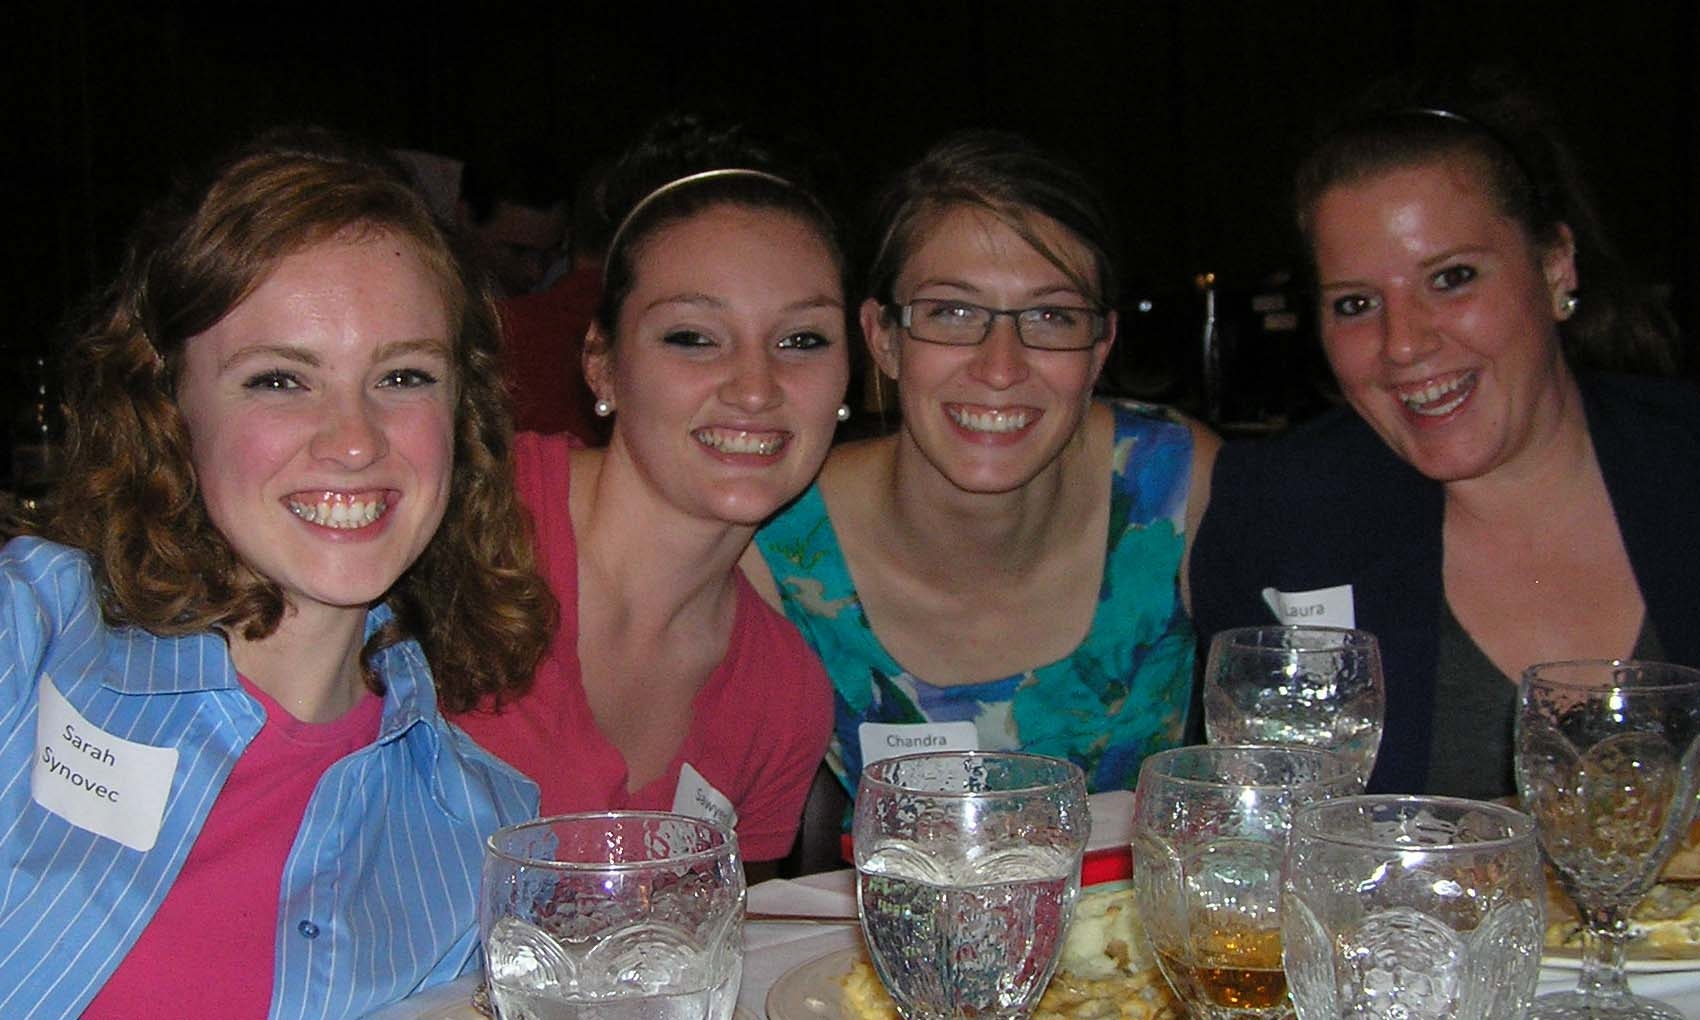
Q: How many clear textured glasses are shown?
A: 6